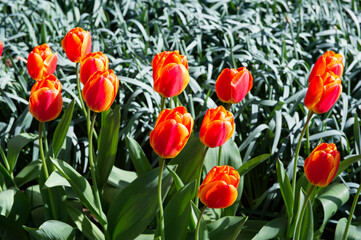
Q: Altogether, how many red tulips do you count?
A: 13